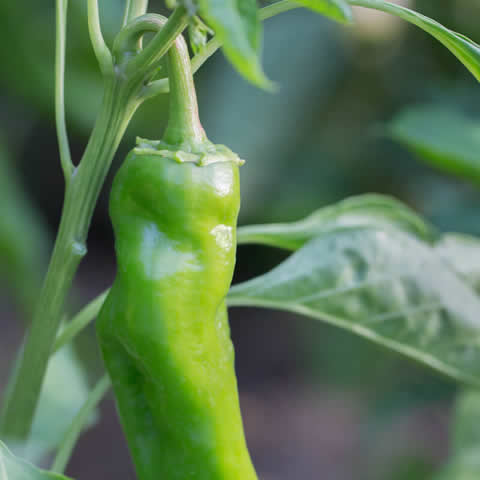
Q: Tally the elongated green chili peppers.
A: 1